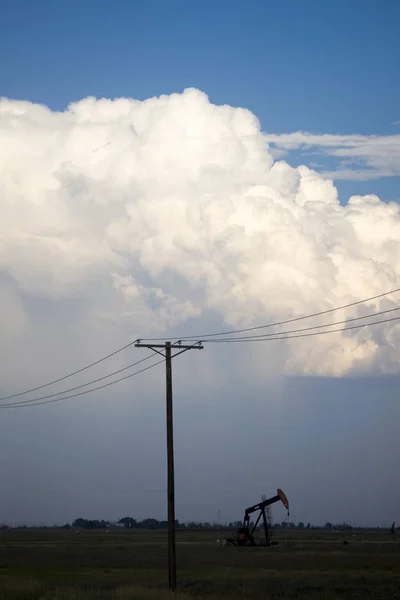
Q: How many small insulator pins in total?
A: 3